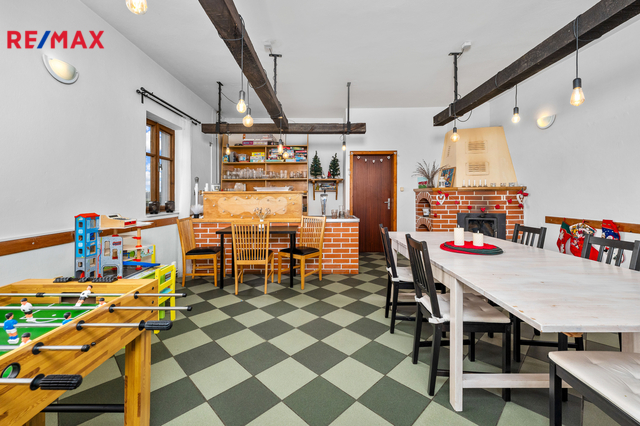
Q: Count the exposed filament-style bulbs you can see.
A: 10